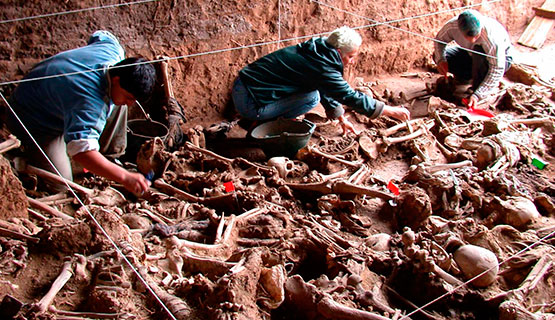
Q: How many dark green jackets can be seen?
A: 1